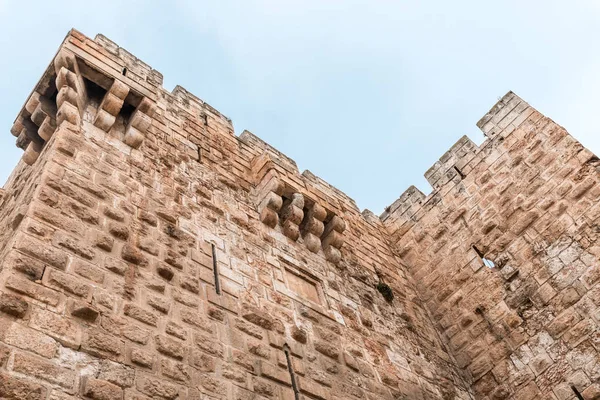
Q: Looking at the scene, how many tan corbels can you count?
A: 9